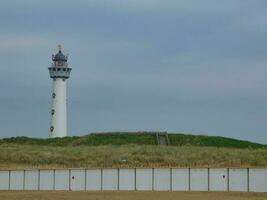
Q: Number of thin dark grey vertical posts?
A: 15